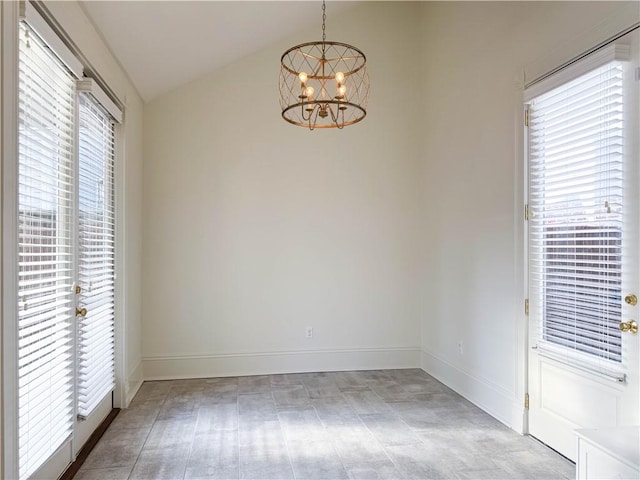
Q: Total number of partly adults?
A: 0